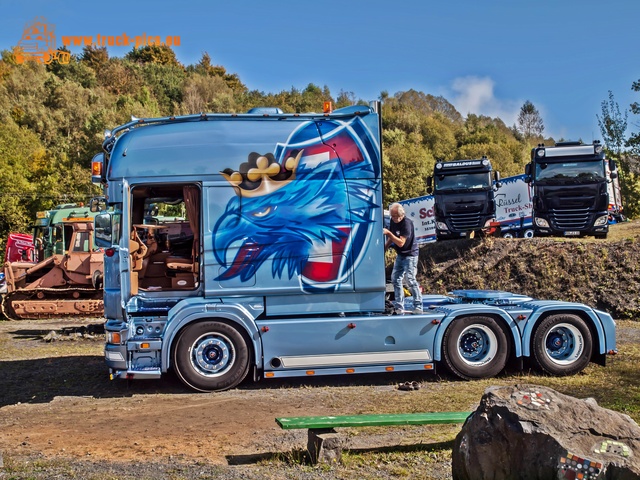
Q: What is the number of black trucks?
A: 2